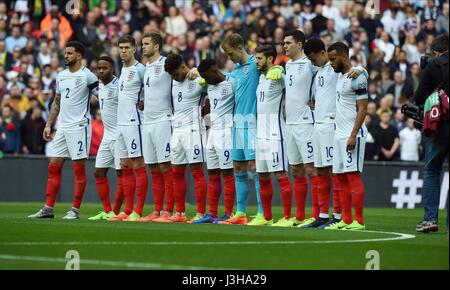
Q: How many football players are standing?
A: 11